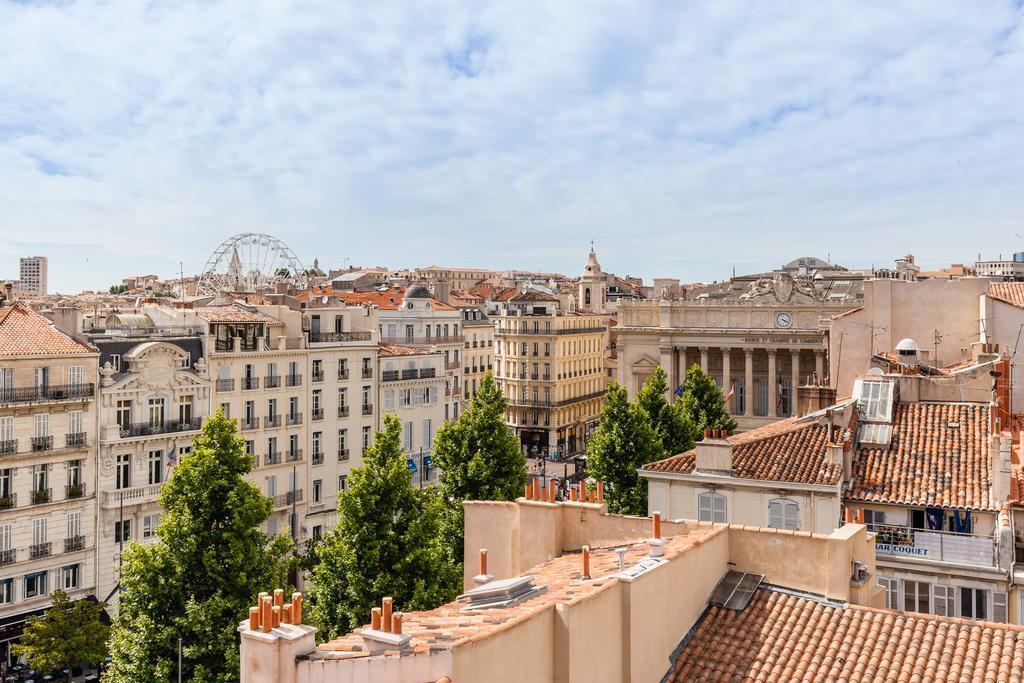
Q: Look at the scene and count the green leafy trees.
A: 7